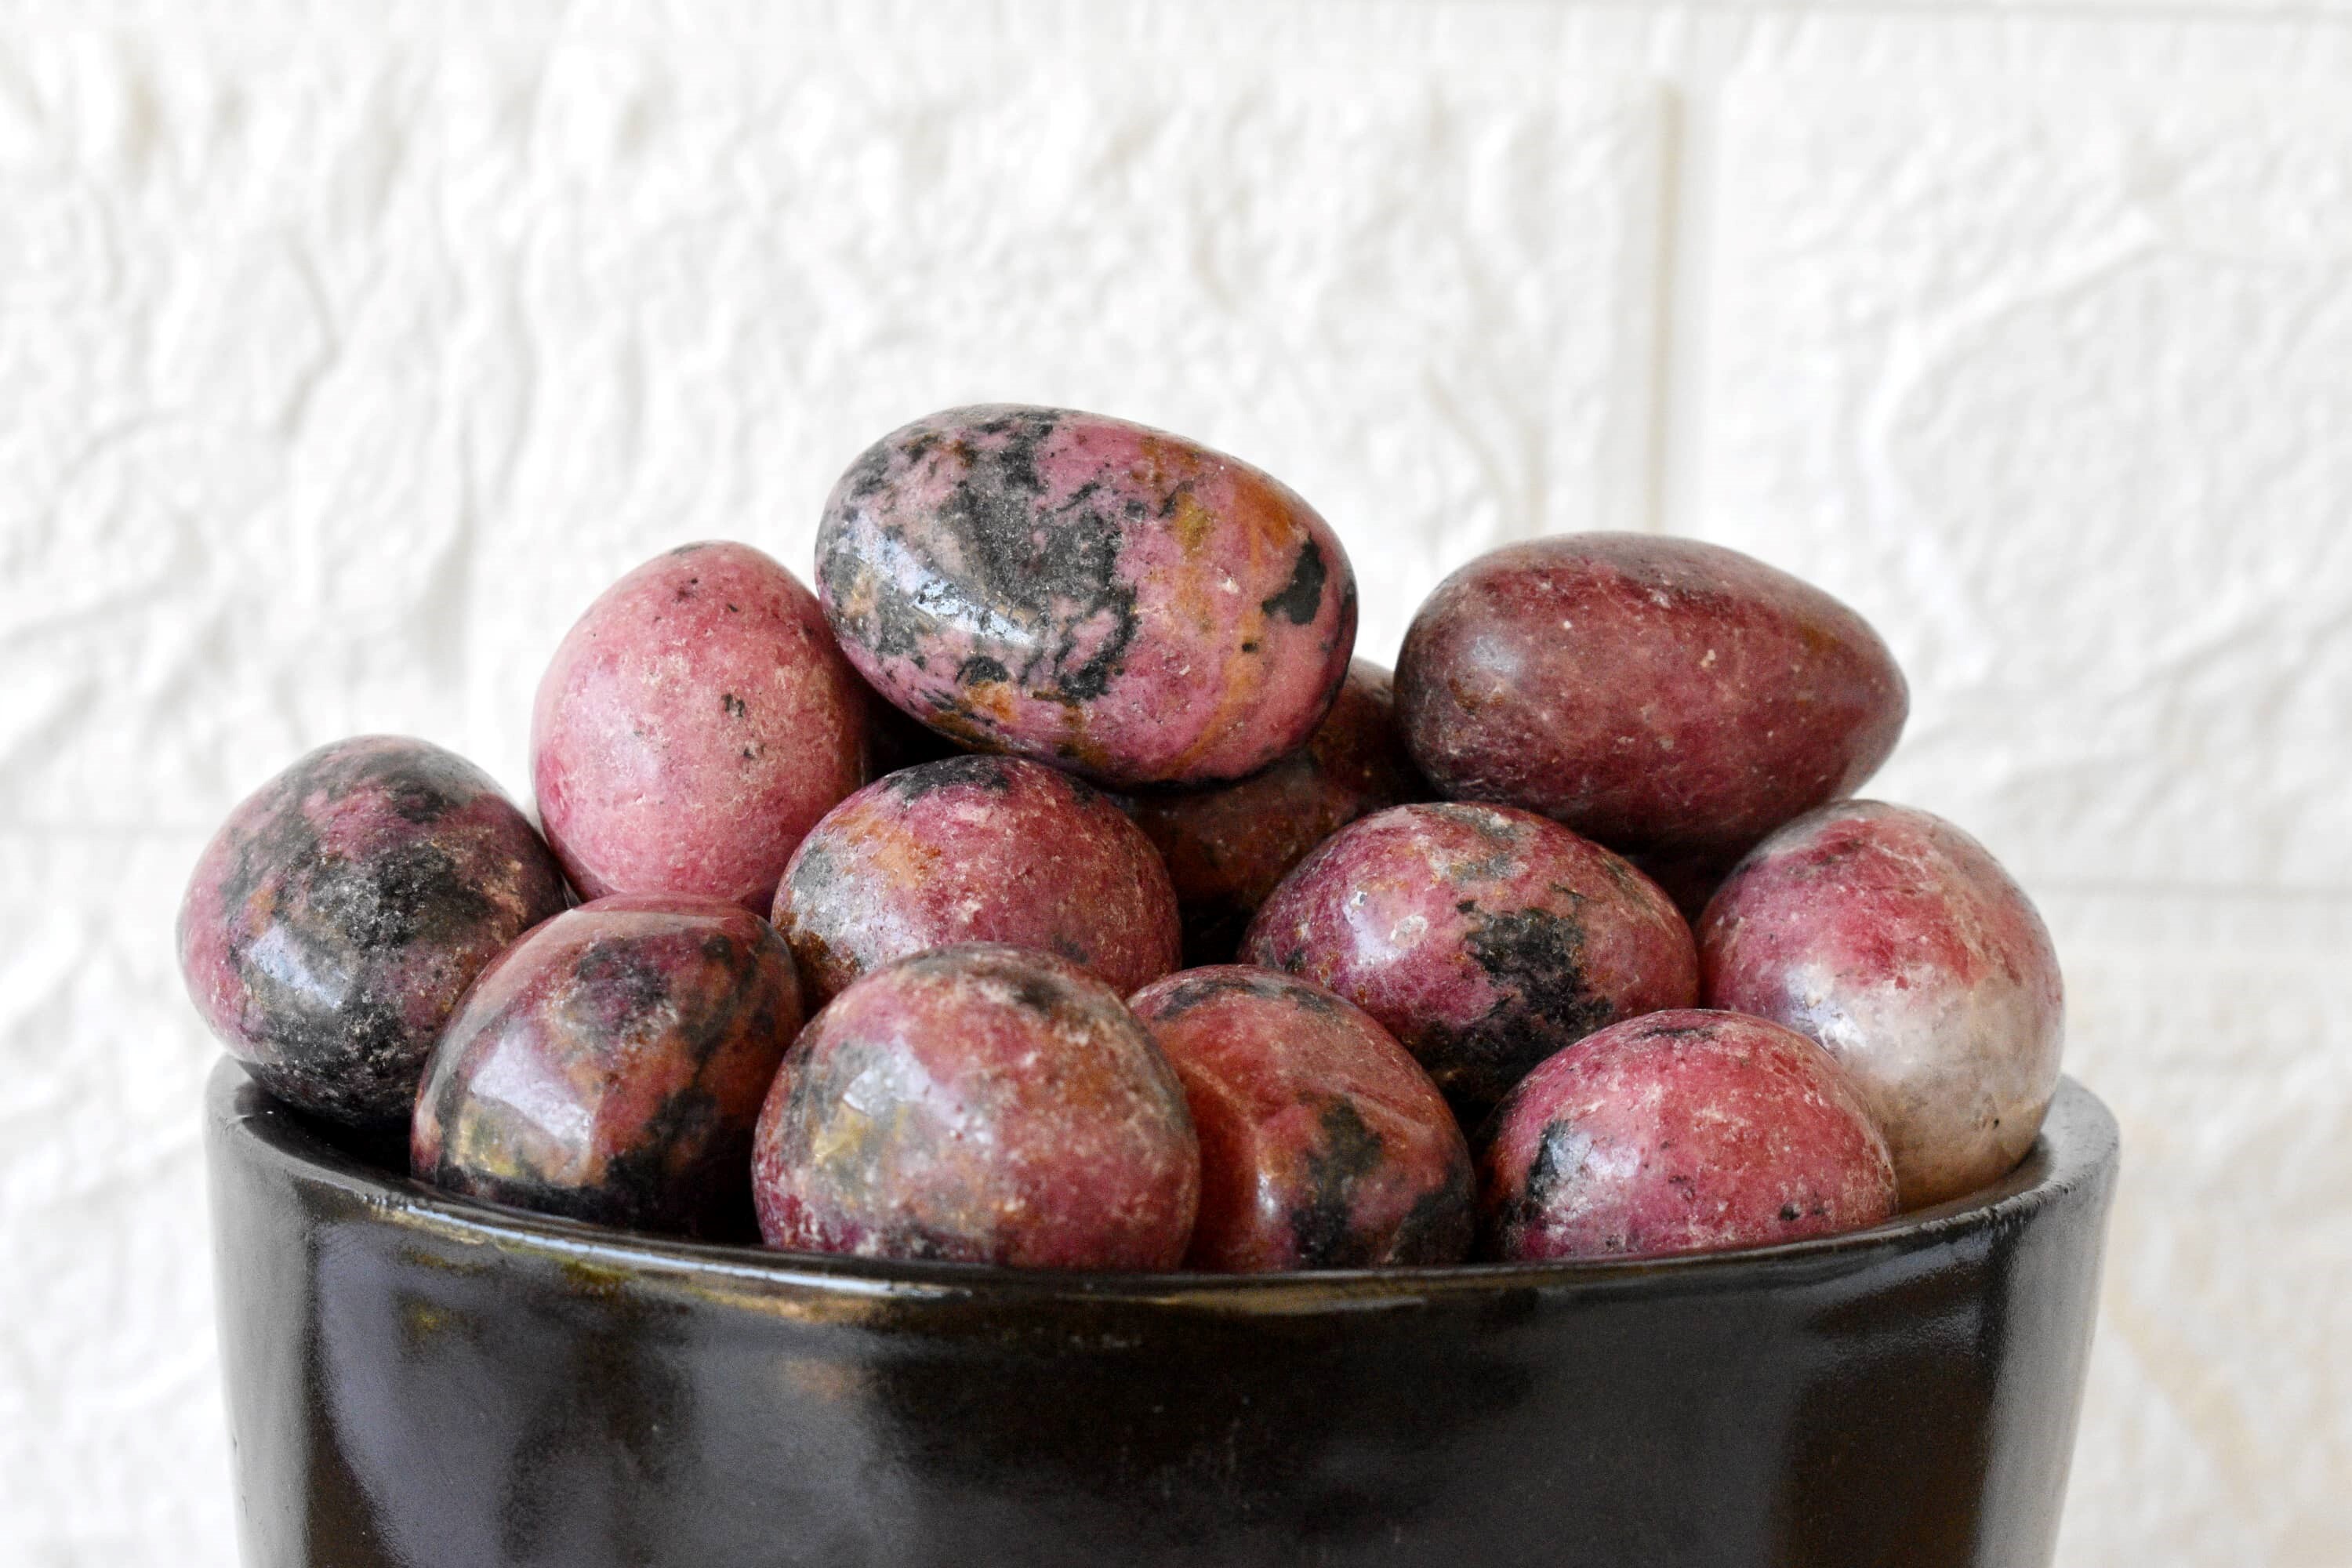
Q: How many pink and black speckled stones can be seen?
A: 12